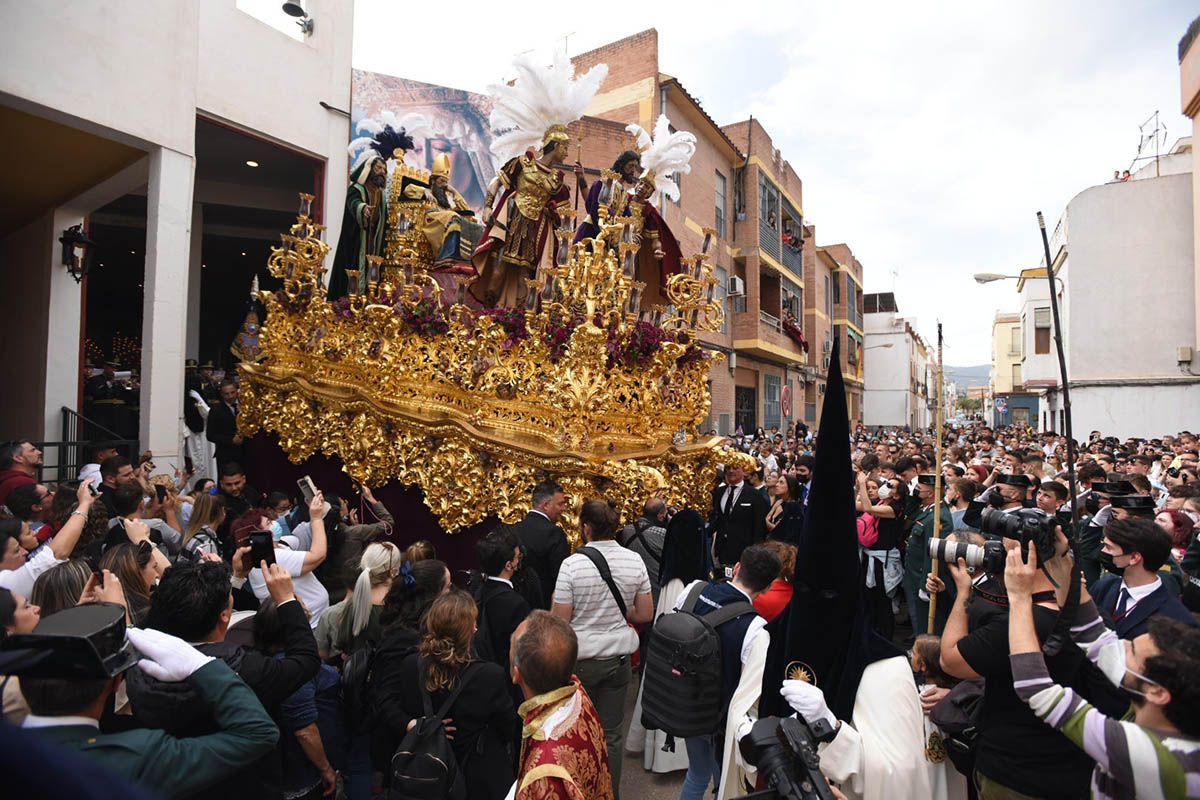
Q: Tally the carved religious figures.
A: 5